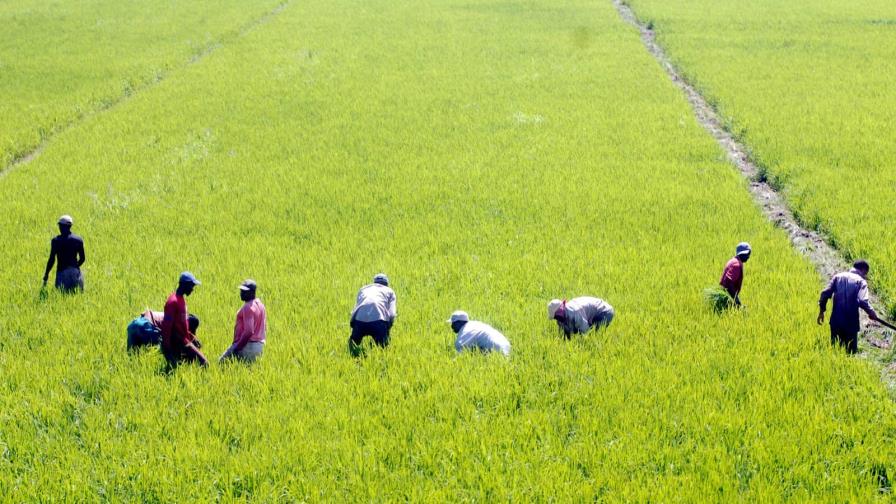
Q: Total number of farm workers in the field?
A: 9